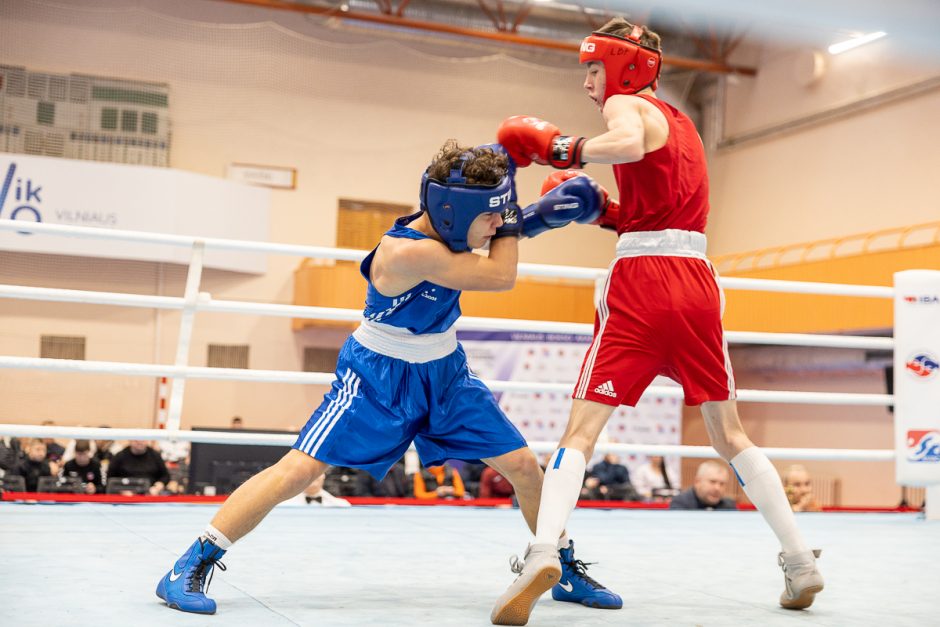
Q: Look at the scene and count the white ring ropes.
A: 4